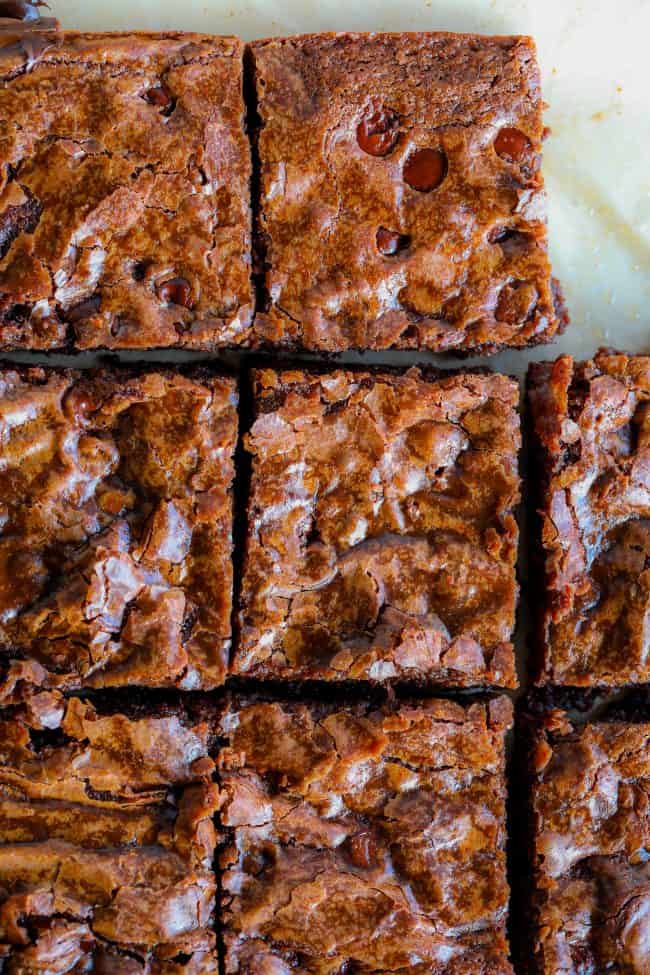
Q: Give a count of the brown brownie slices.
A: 8